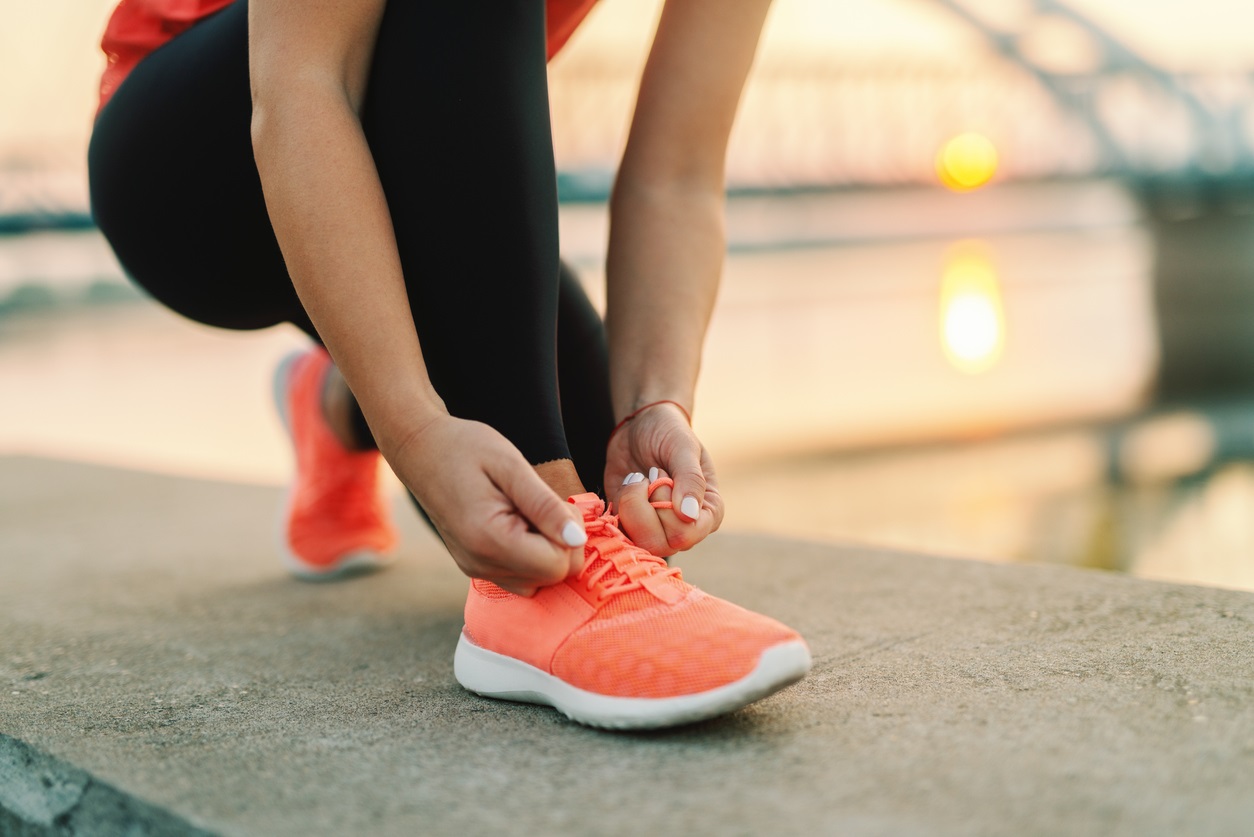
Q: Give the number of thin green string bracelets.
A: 0